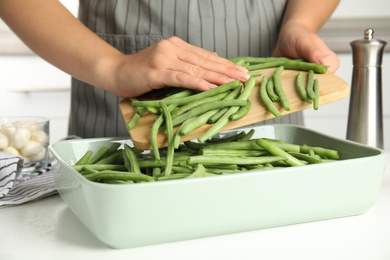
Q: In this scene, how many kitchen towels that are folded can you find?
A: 1